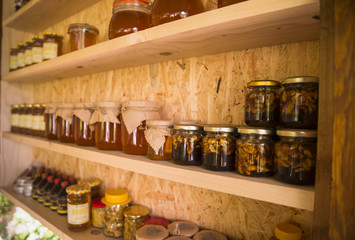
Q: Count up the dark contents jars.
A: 6